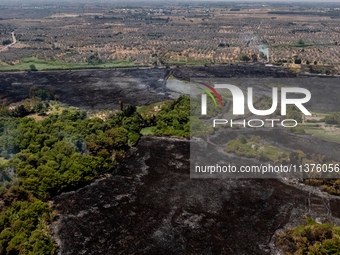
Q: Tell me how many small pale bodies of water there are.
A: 1